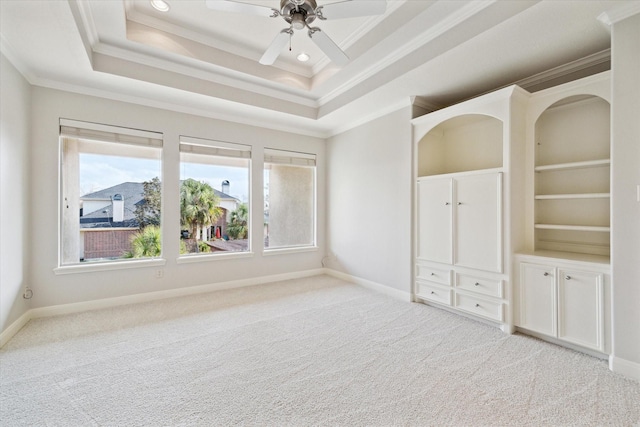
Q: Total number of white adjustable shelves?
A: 3